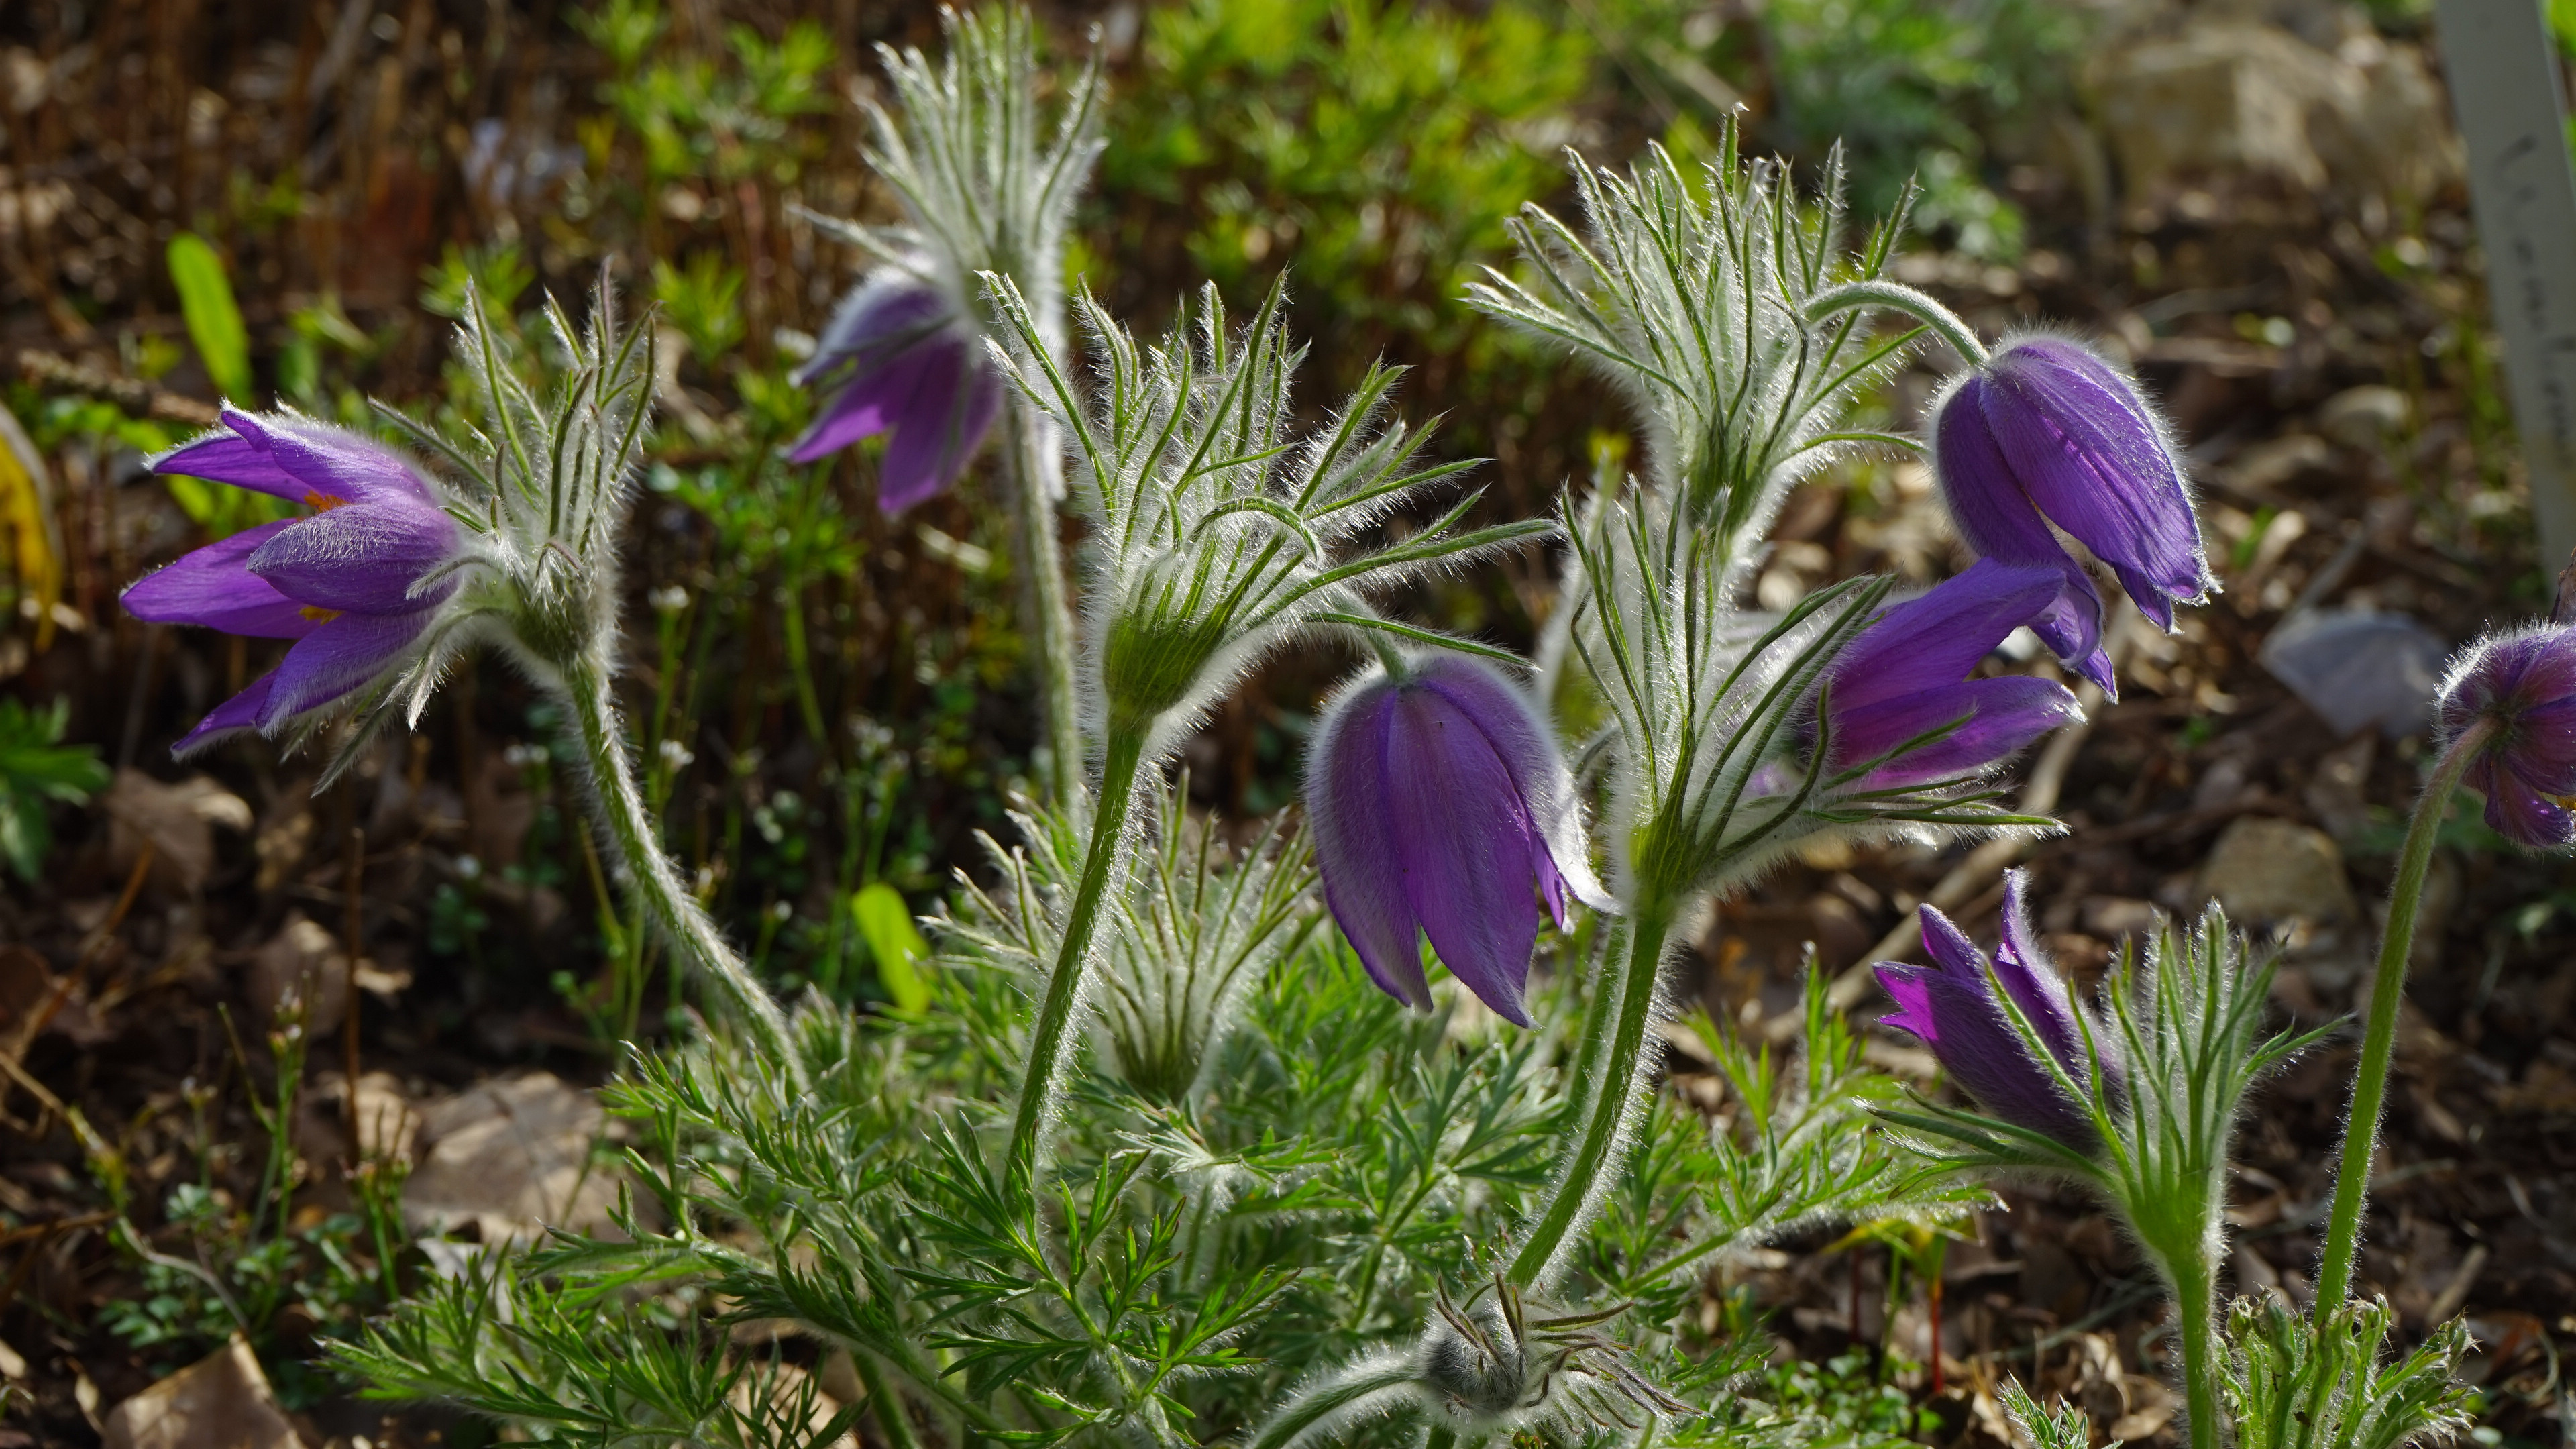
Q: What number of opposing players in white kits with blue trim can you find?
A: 0